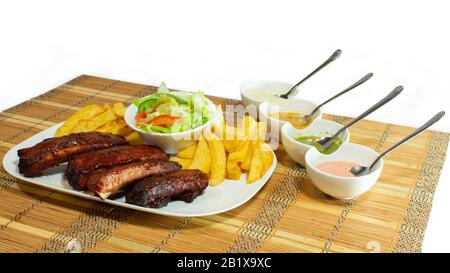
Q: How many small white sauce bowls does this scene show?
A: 4